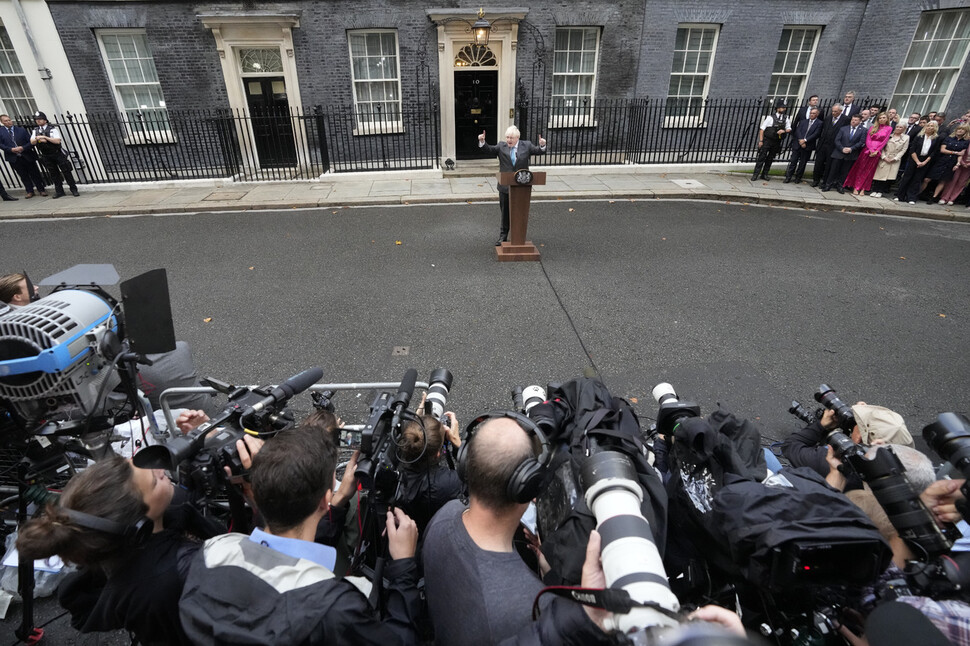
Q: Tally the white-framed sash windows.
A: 7